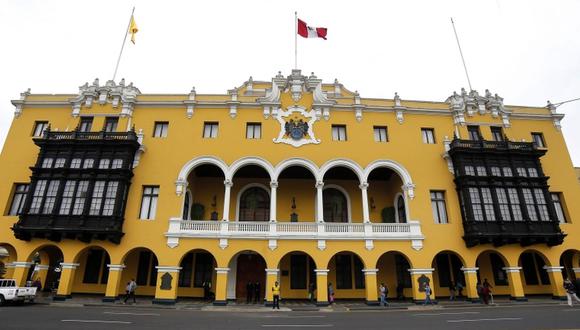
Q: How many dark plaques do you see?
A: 2